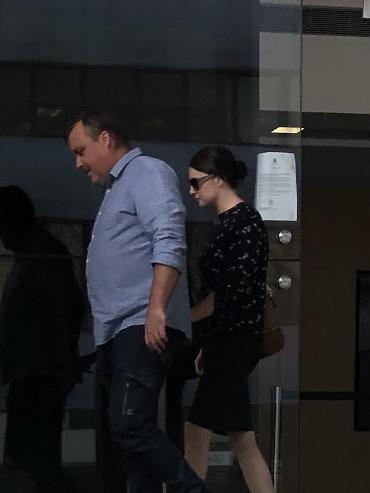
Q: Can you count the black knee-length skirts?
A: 1